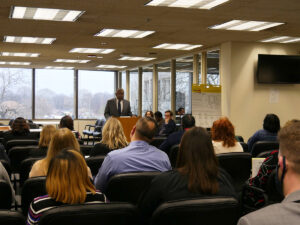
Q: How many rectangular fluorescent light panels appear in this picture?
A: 14